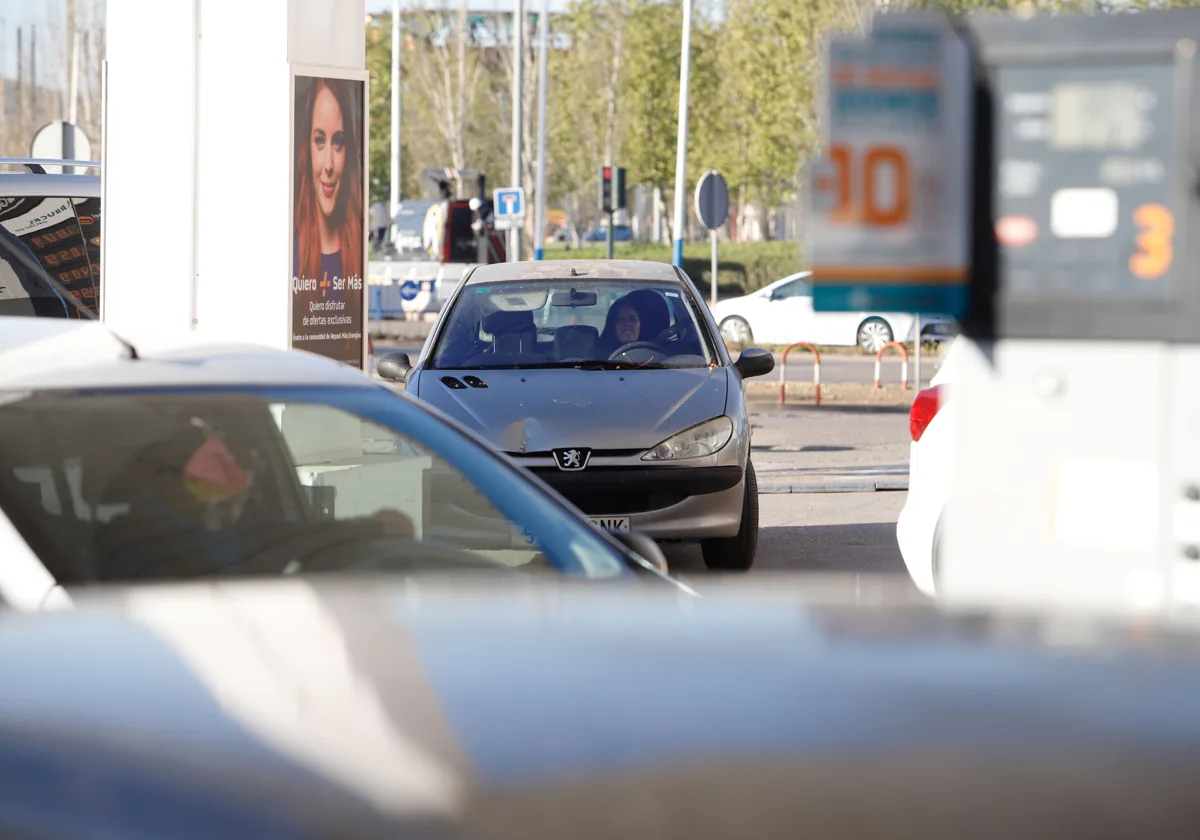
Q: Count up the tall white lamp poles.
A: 4